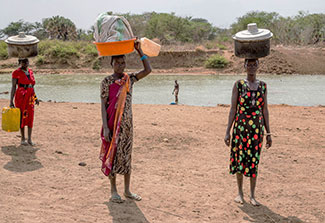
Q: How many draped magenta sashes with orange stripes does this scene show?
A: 1